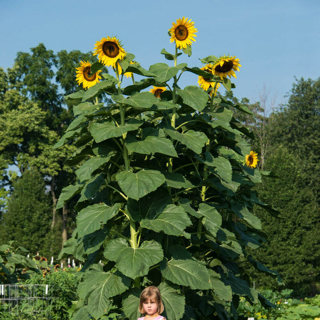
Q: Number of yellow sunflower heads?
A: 8